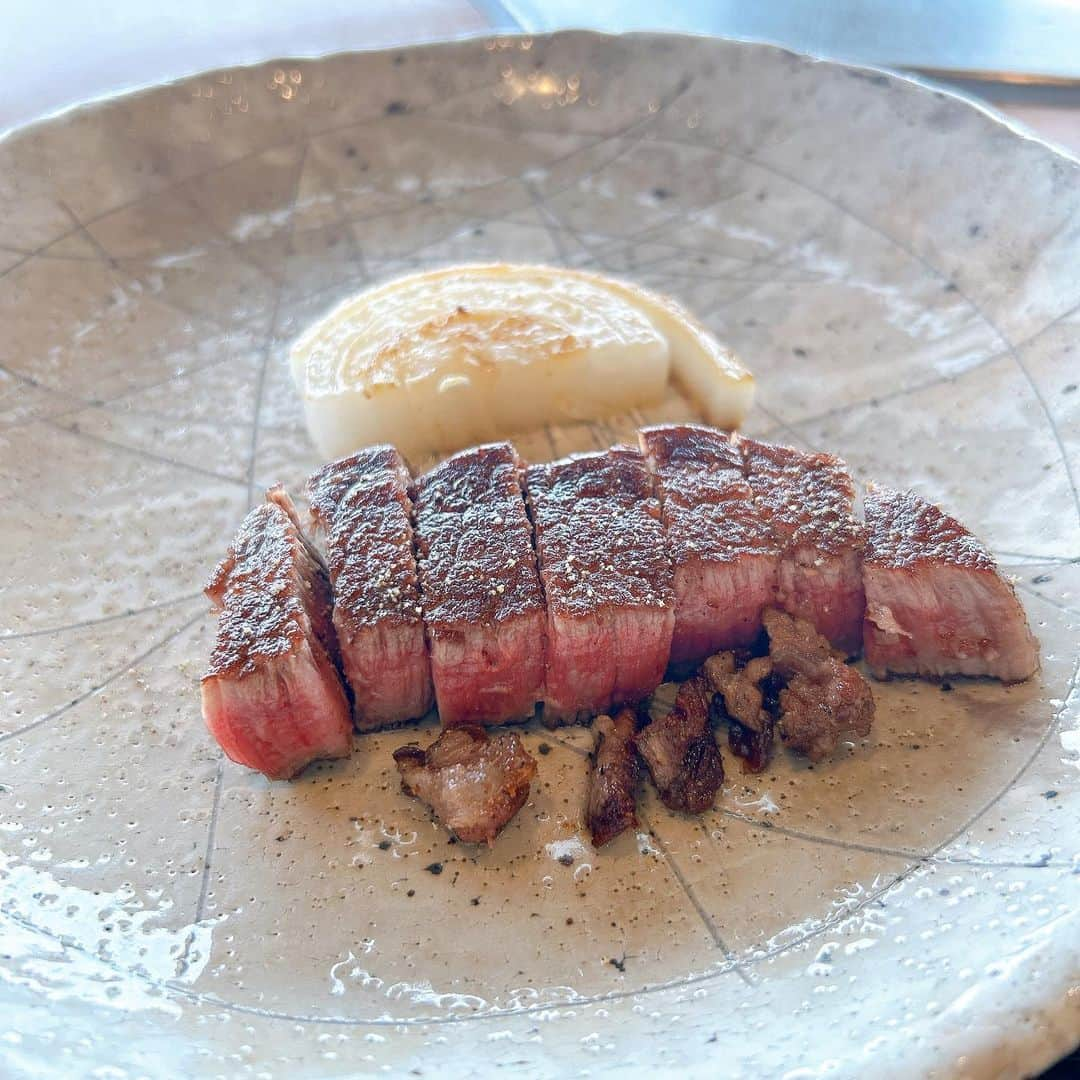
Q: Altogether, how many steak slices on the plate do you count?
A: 7